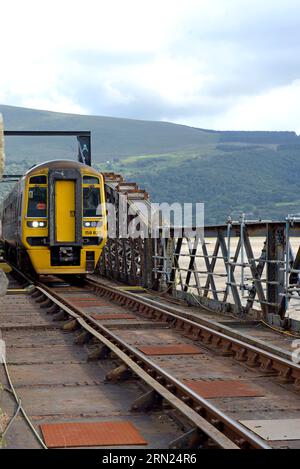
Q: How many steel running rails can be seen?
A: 2